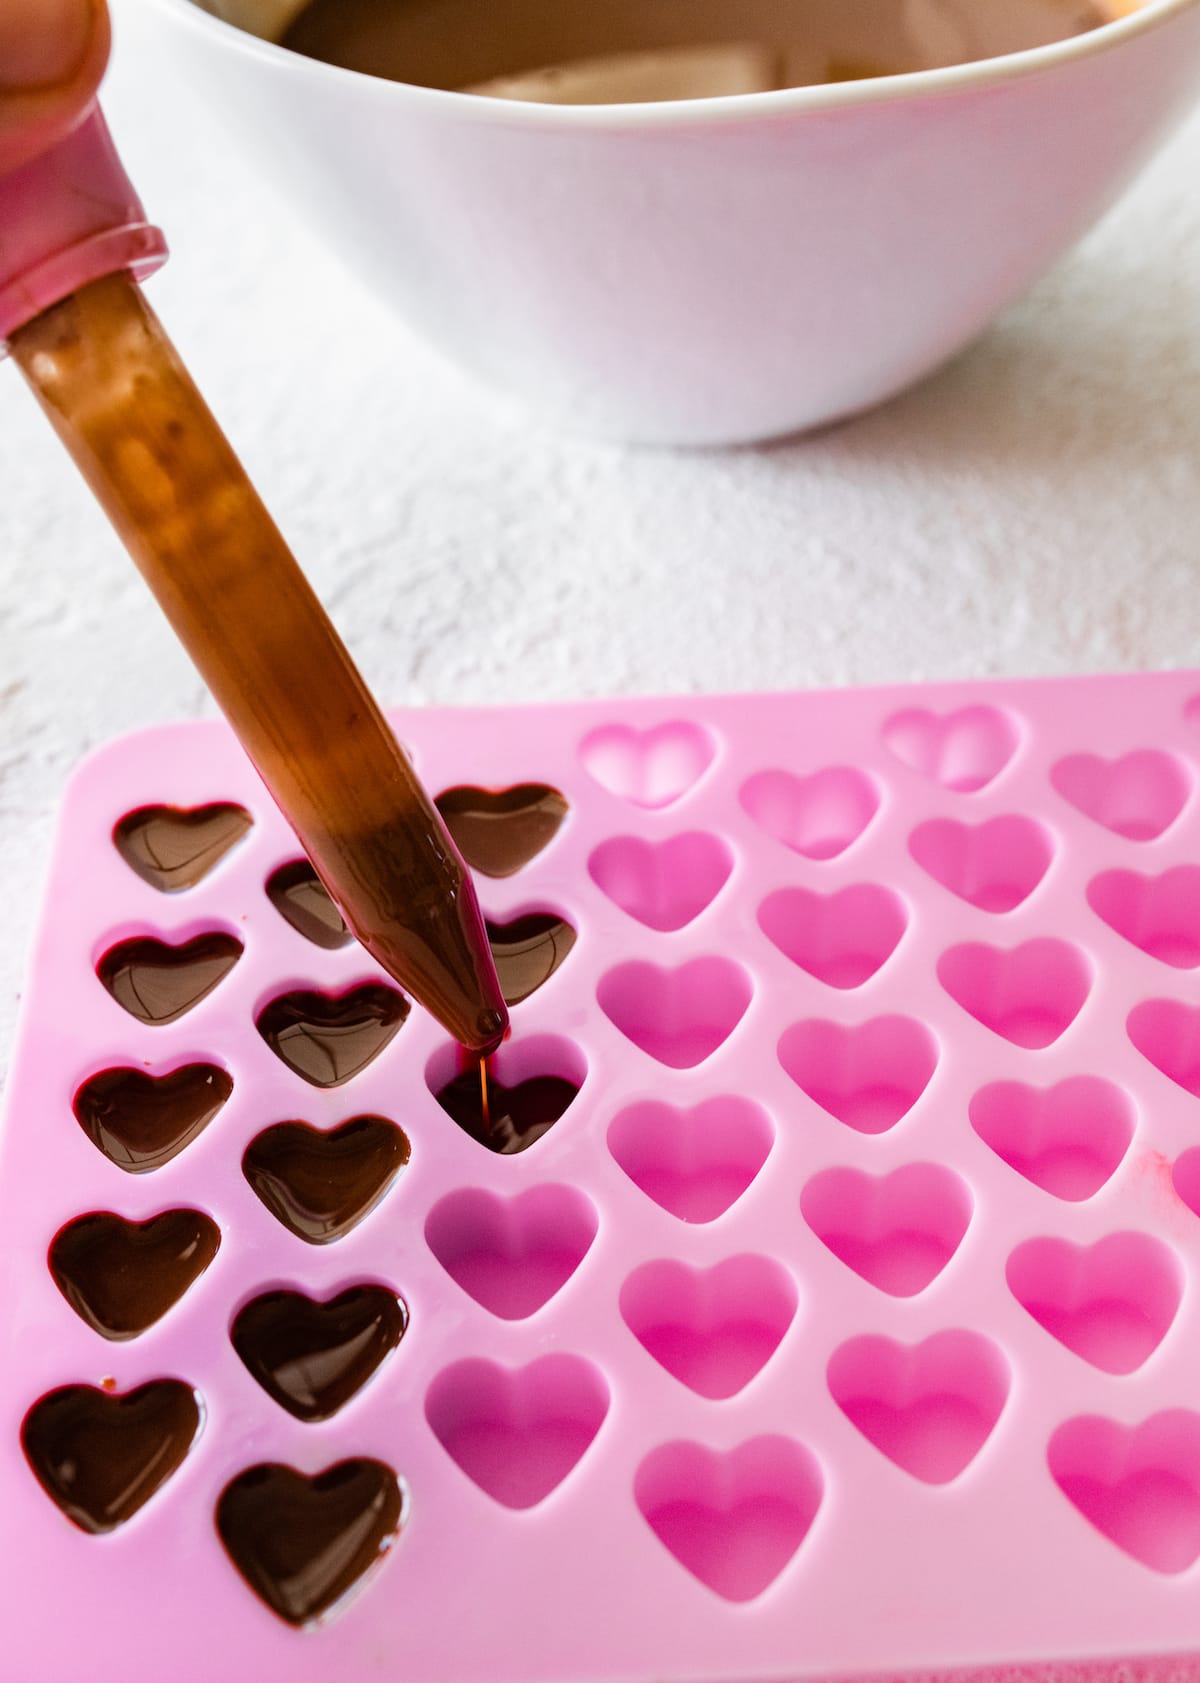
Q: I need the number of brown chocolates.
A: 13